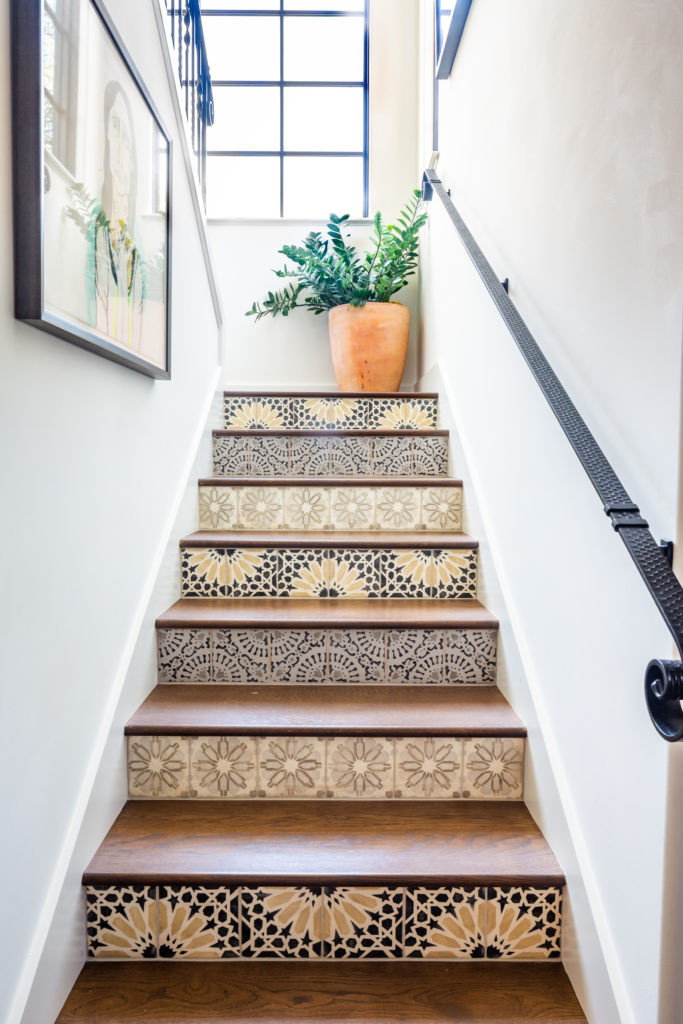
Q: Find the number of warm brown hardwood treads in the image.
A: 8